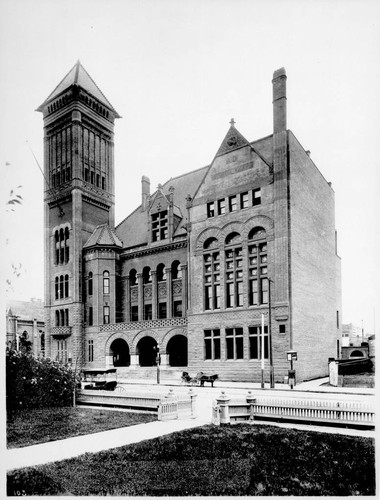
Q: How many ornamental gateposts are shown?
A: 4